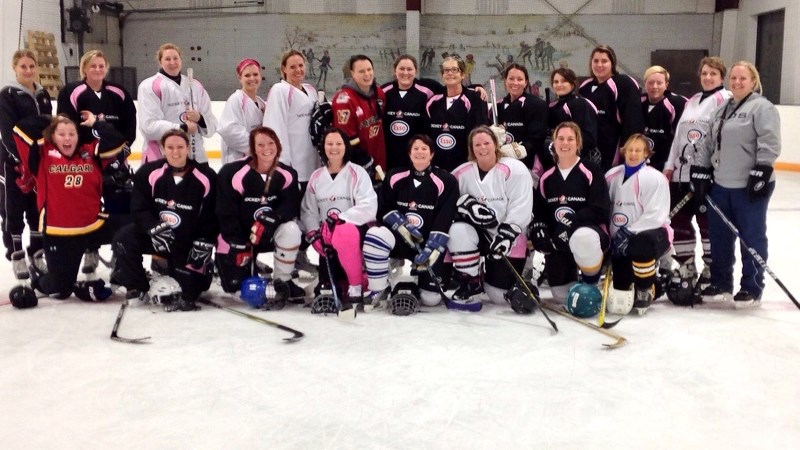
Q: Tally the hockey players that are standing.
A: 14